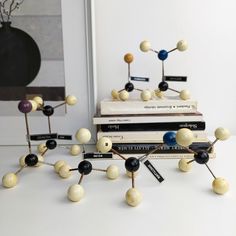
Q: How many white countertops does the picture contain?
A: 1